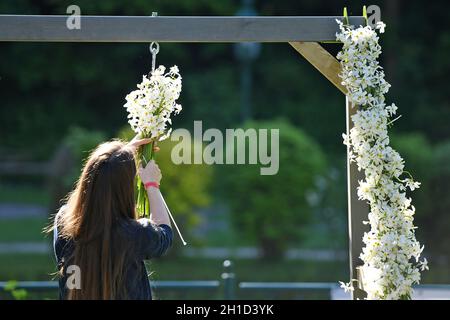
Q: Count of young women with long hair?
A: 1